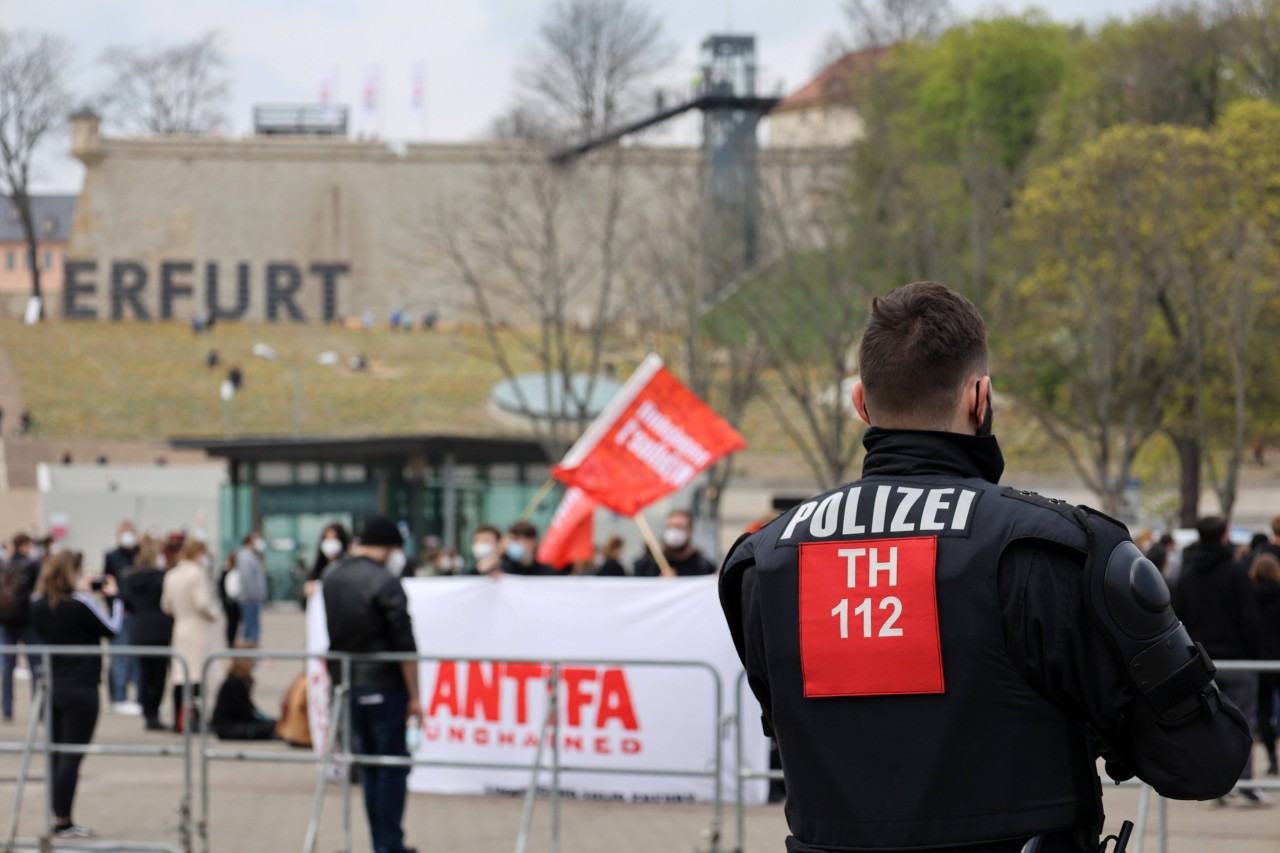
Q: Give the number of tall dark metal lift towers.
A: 1